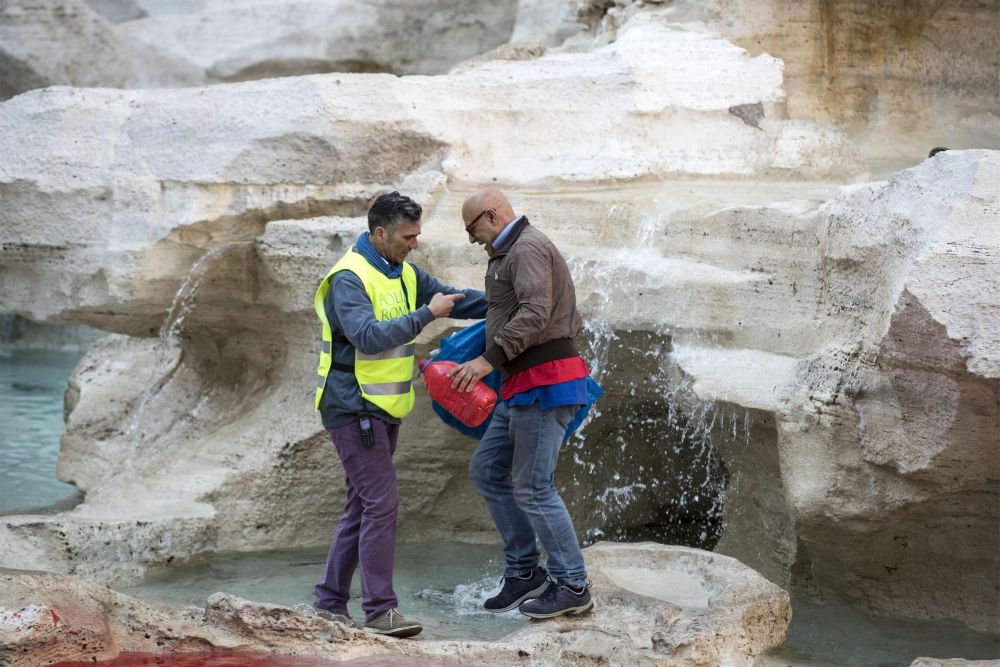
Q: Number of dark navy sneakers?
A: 2